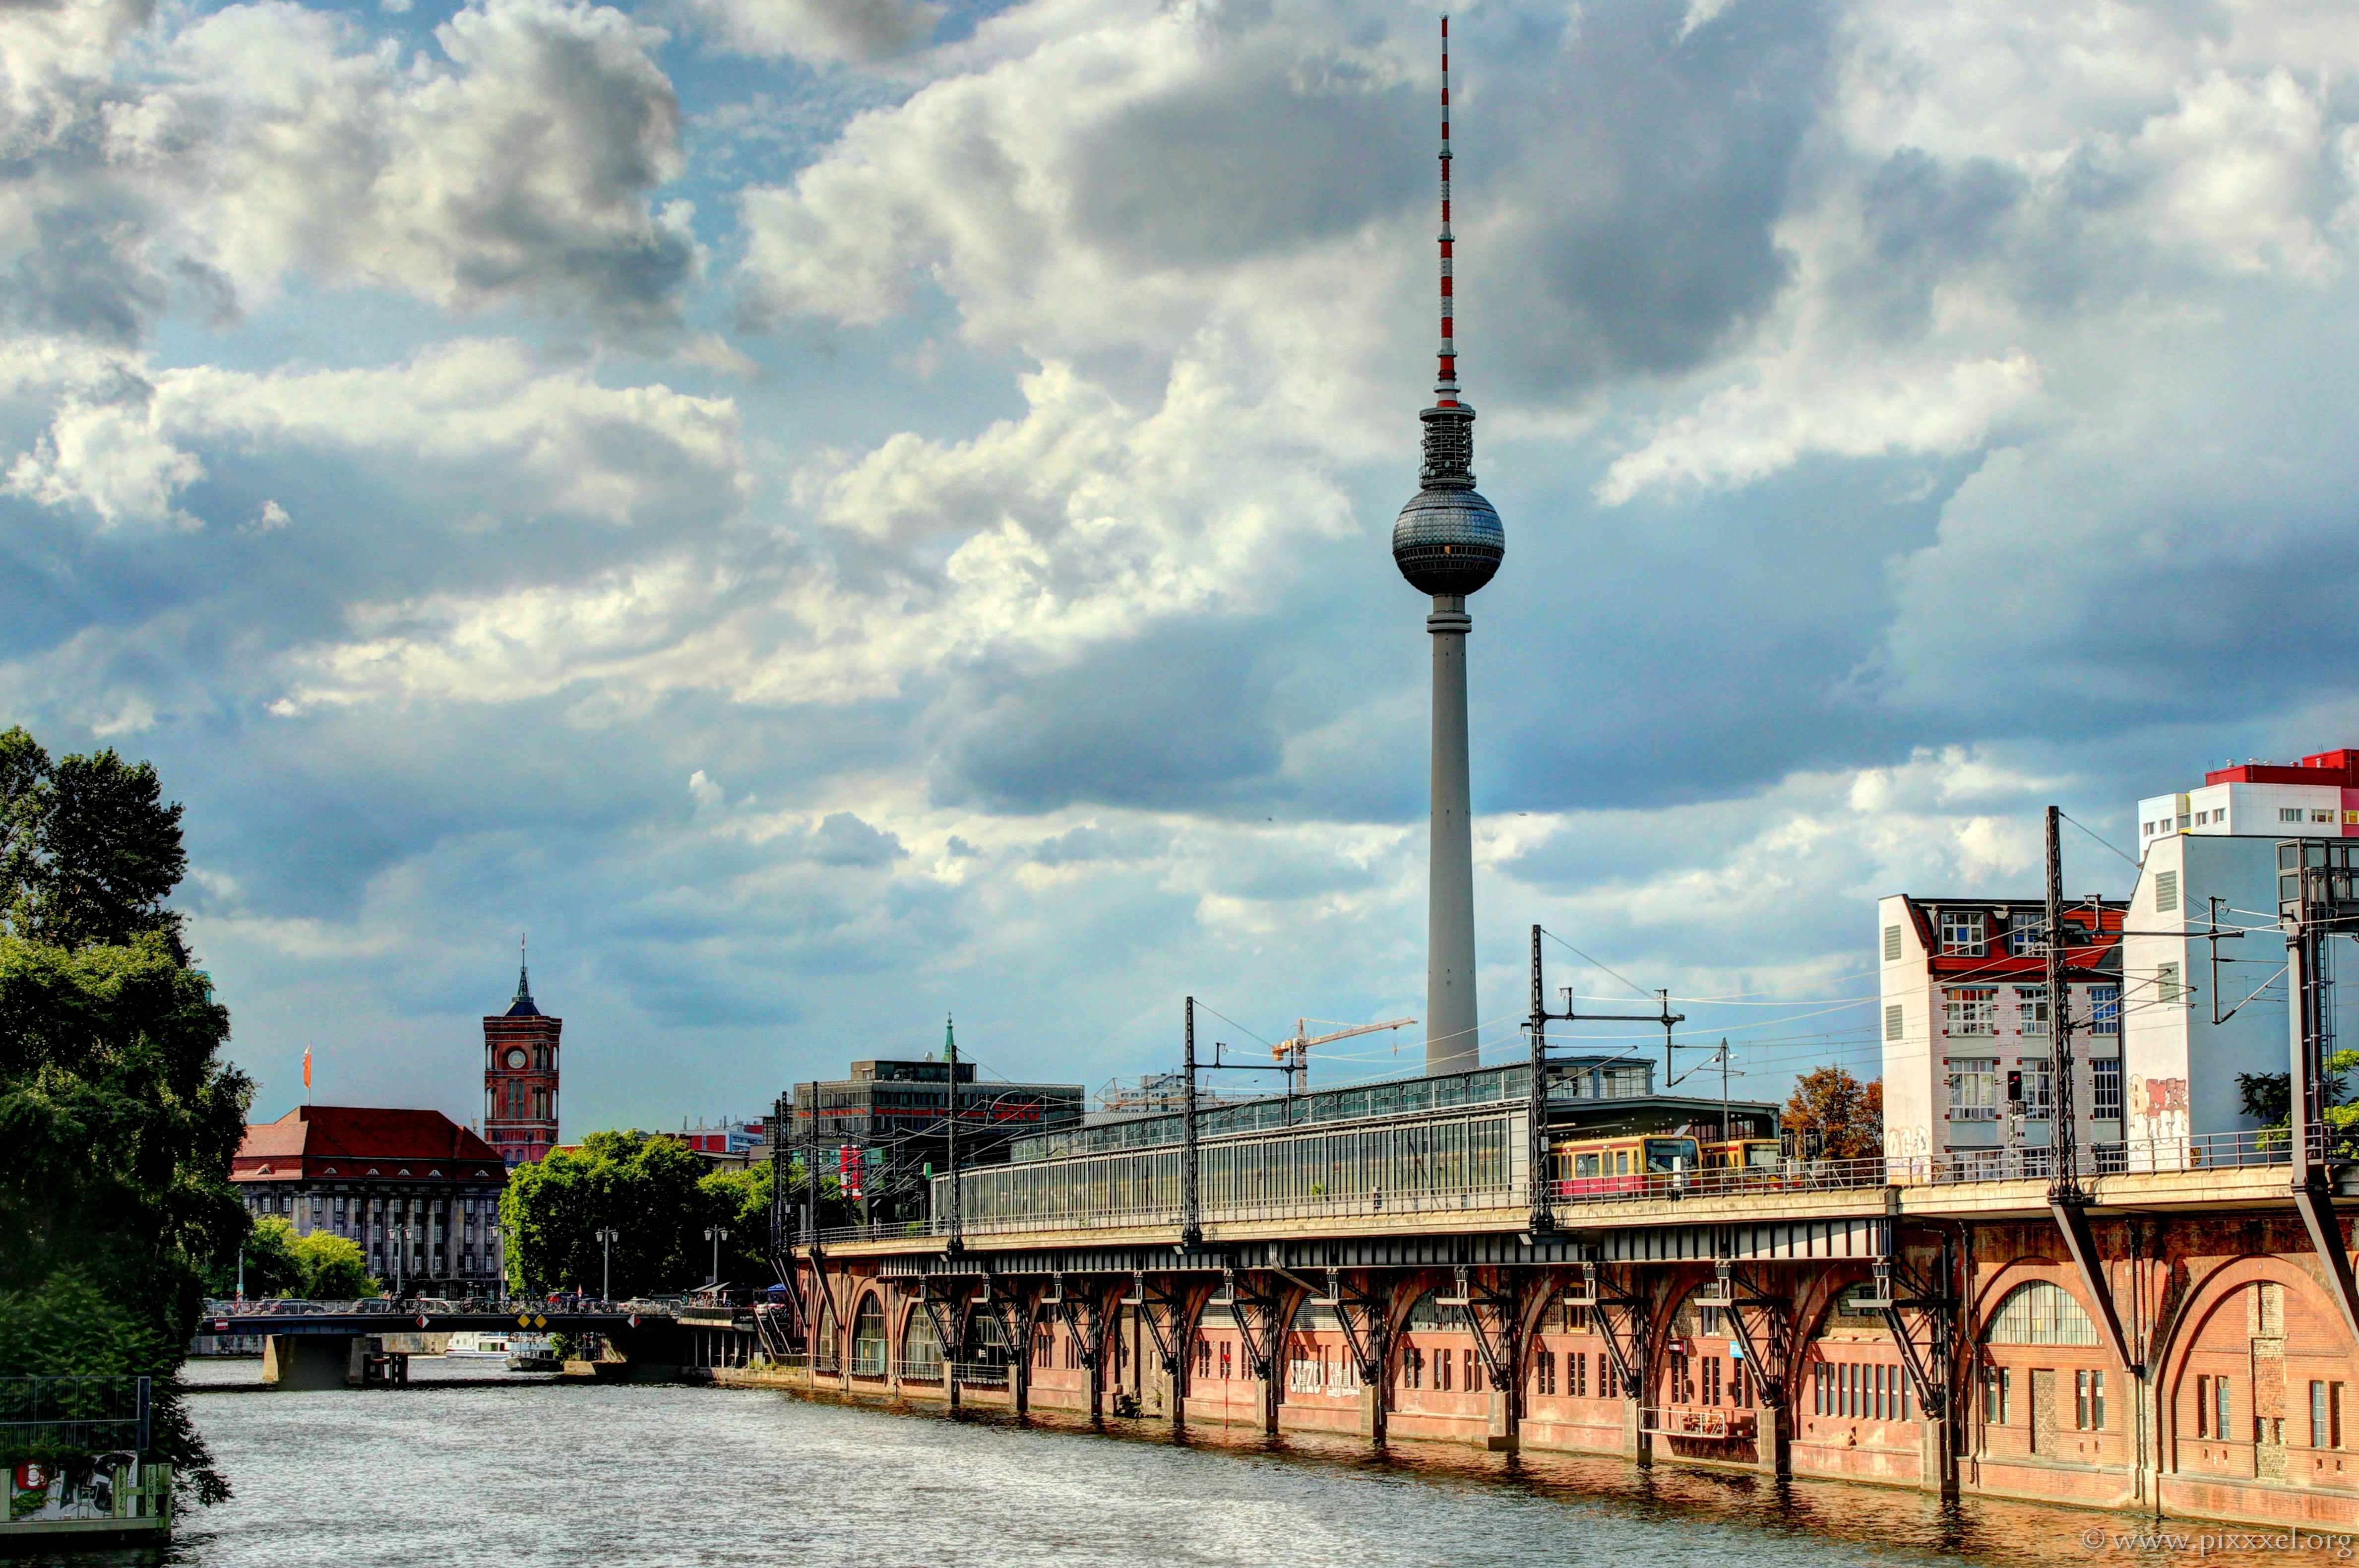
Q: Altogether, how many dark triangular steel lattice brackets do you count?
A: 10